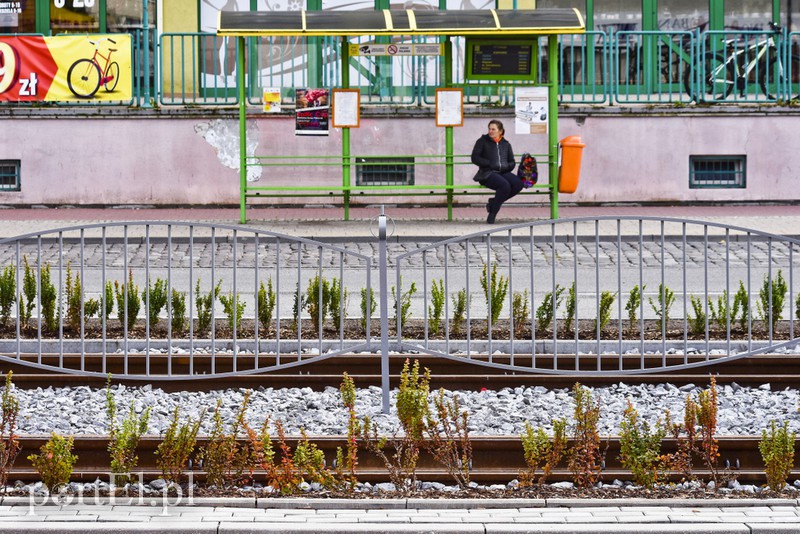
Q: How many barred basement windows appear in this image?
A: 3